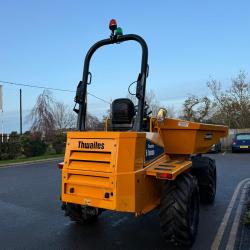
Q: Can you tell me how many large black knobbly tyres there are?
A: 3